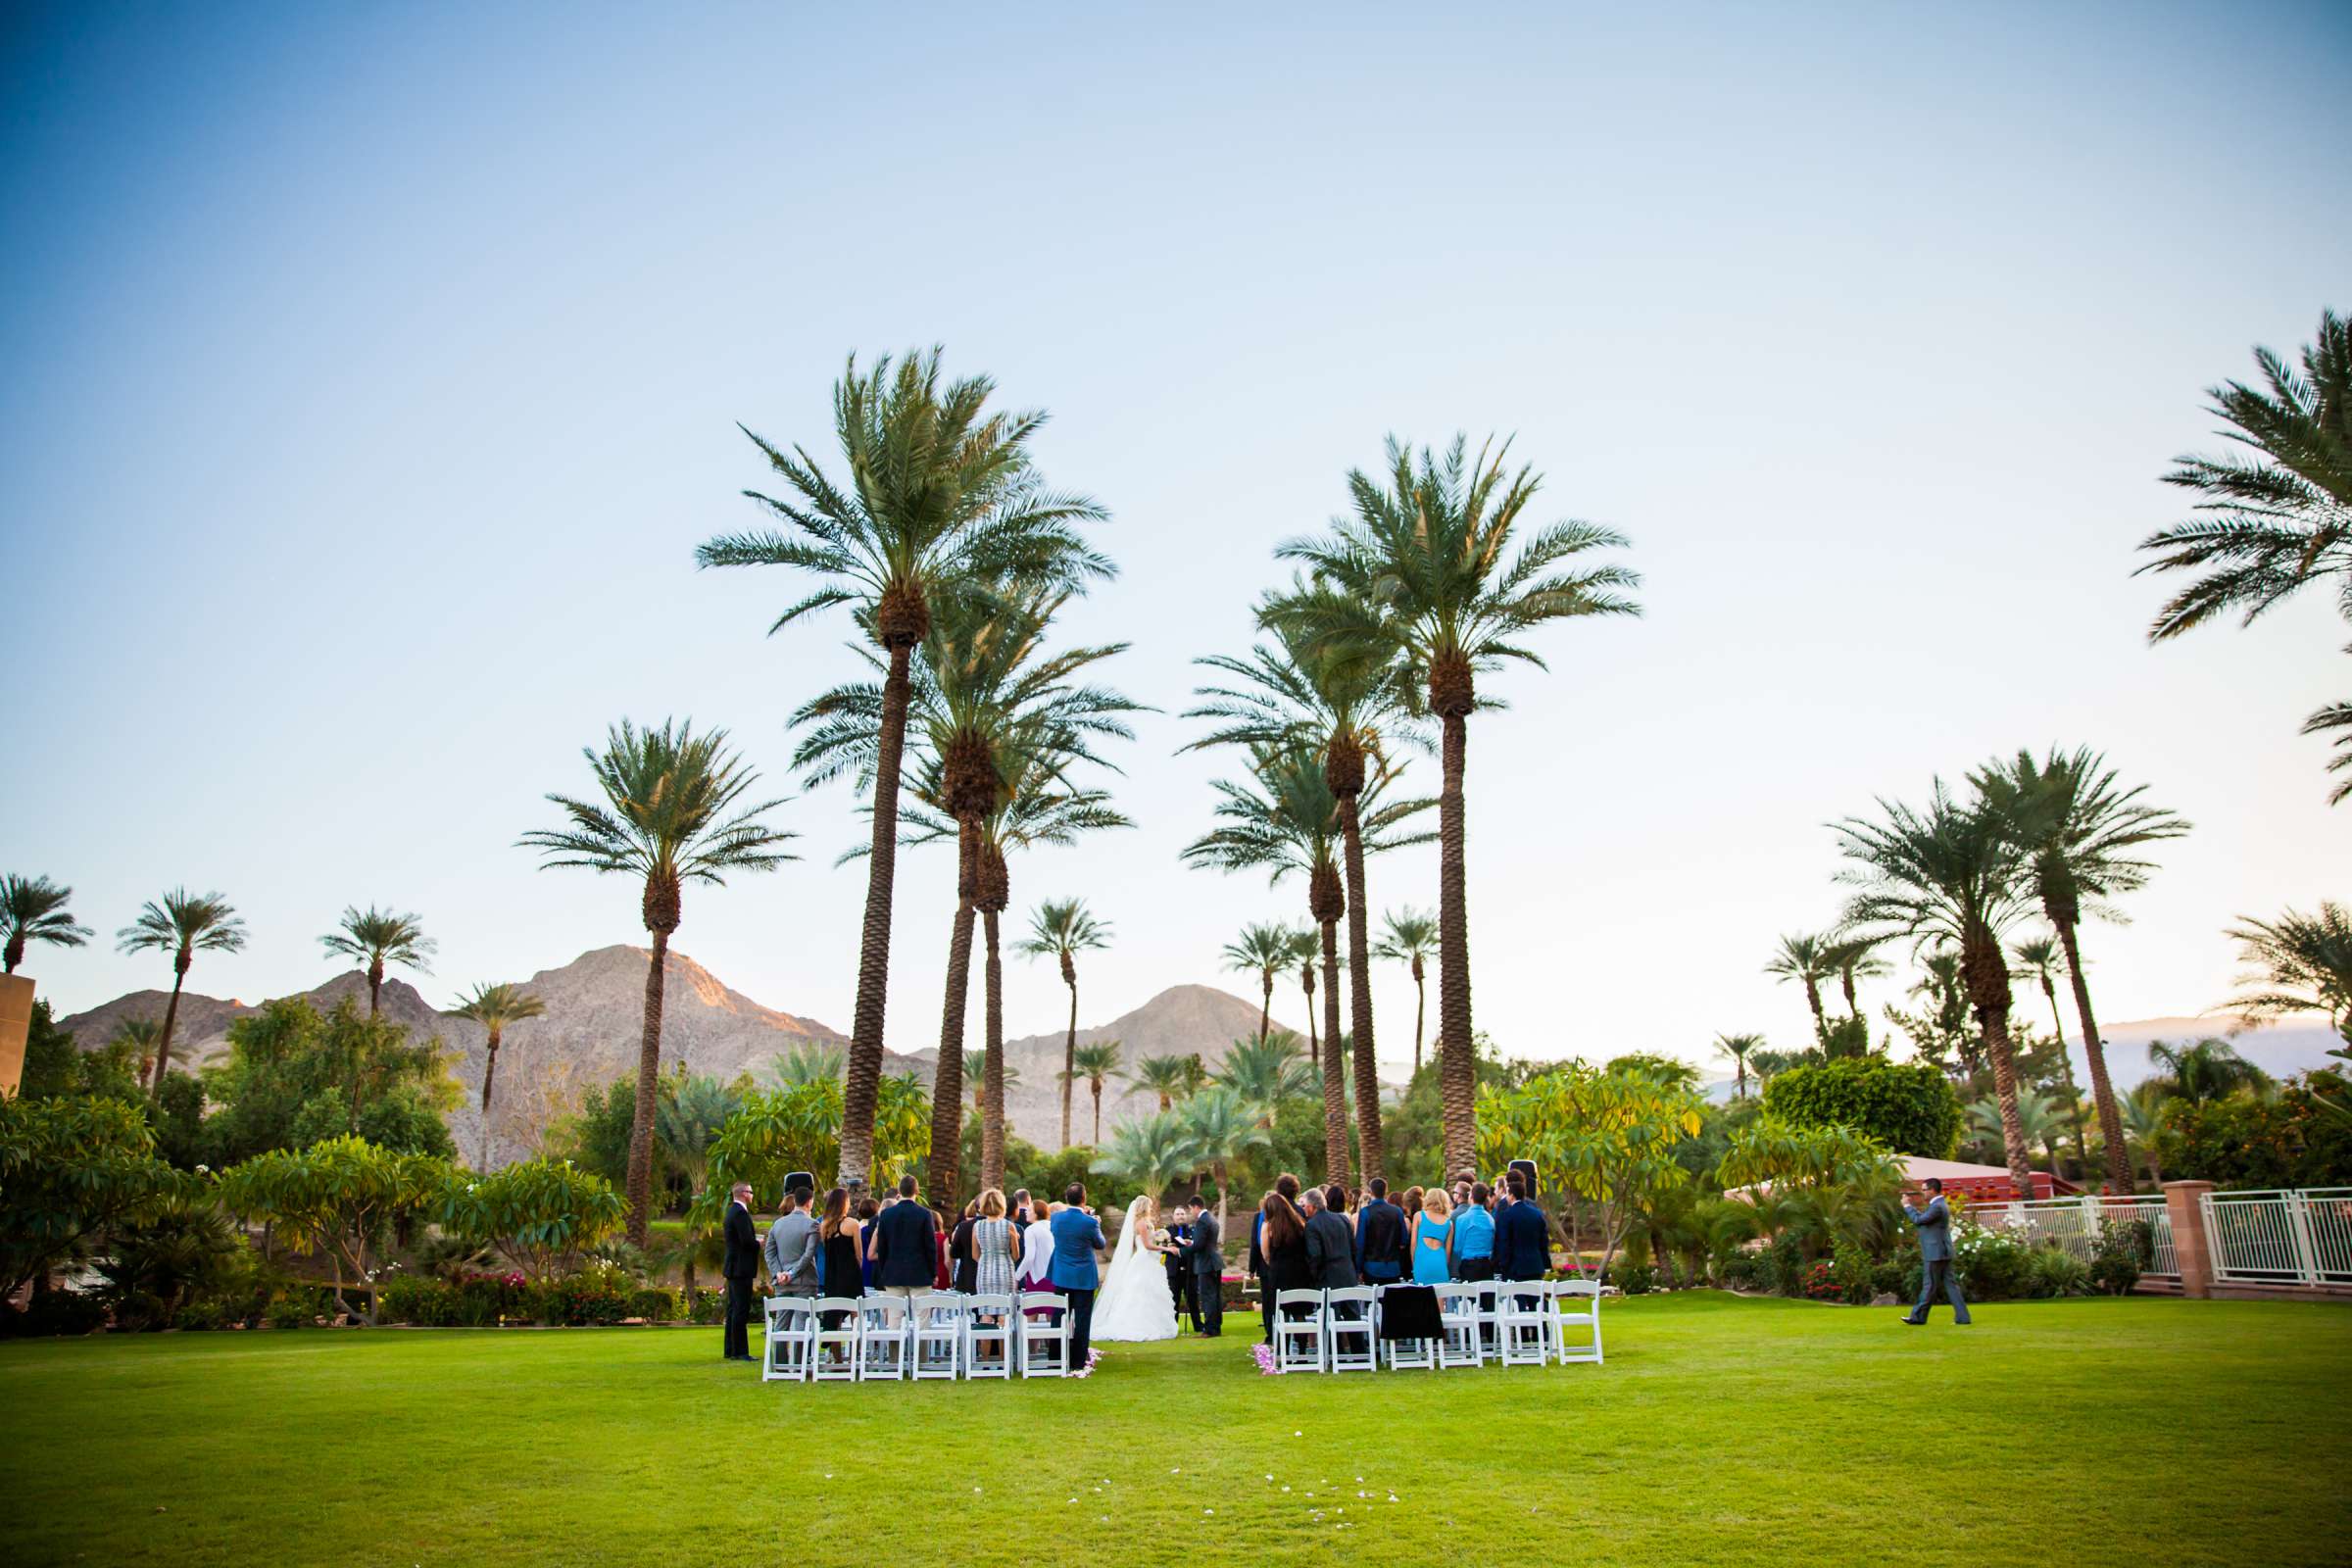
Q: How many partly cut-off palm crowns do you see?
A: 4